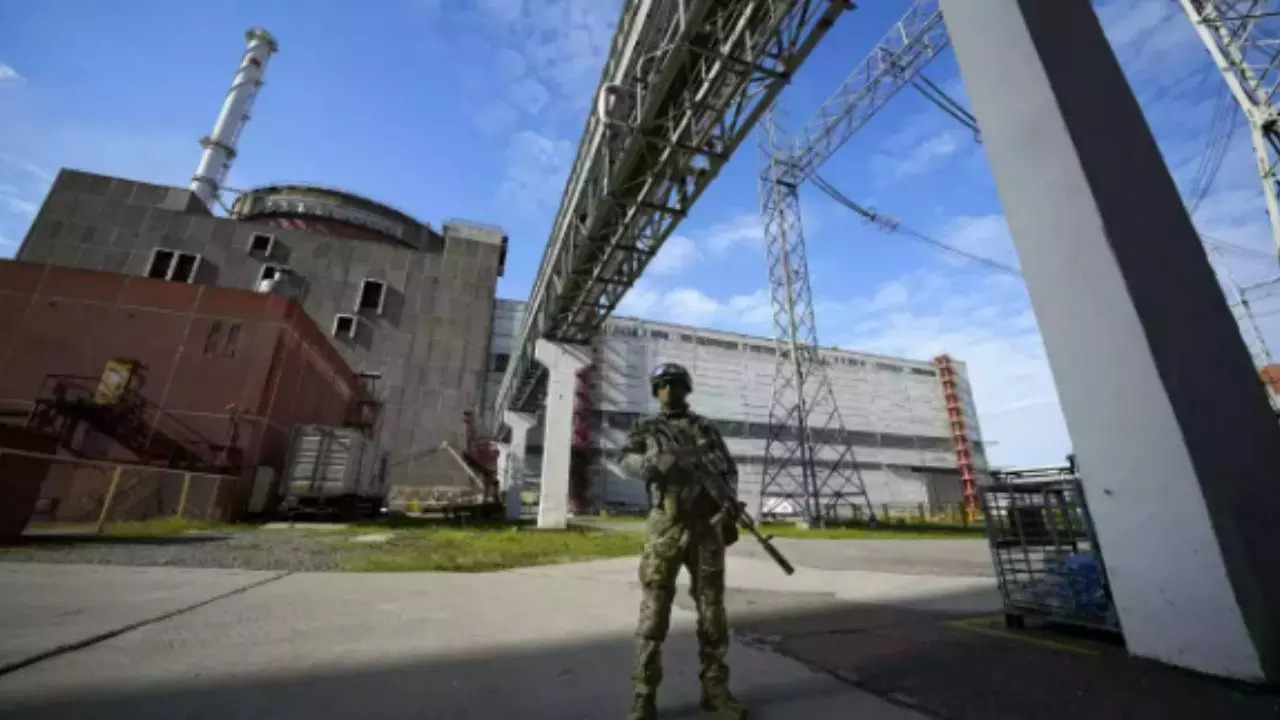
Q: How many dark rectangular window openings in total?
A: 6